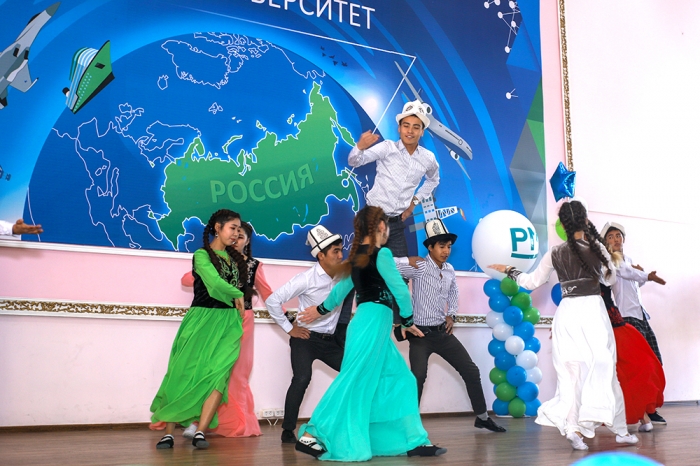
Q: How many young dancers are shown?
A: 9